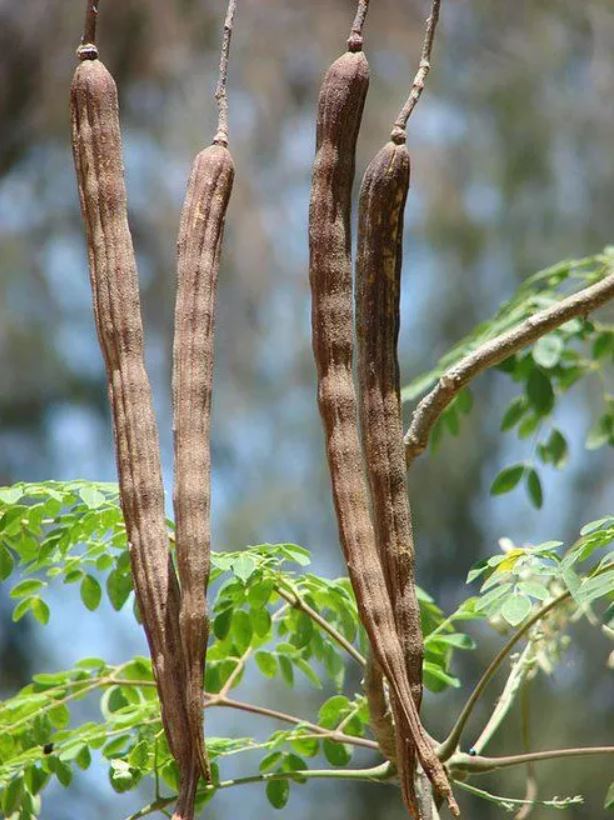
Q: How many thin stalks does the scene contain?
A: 4